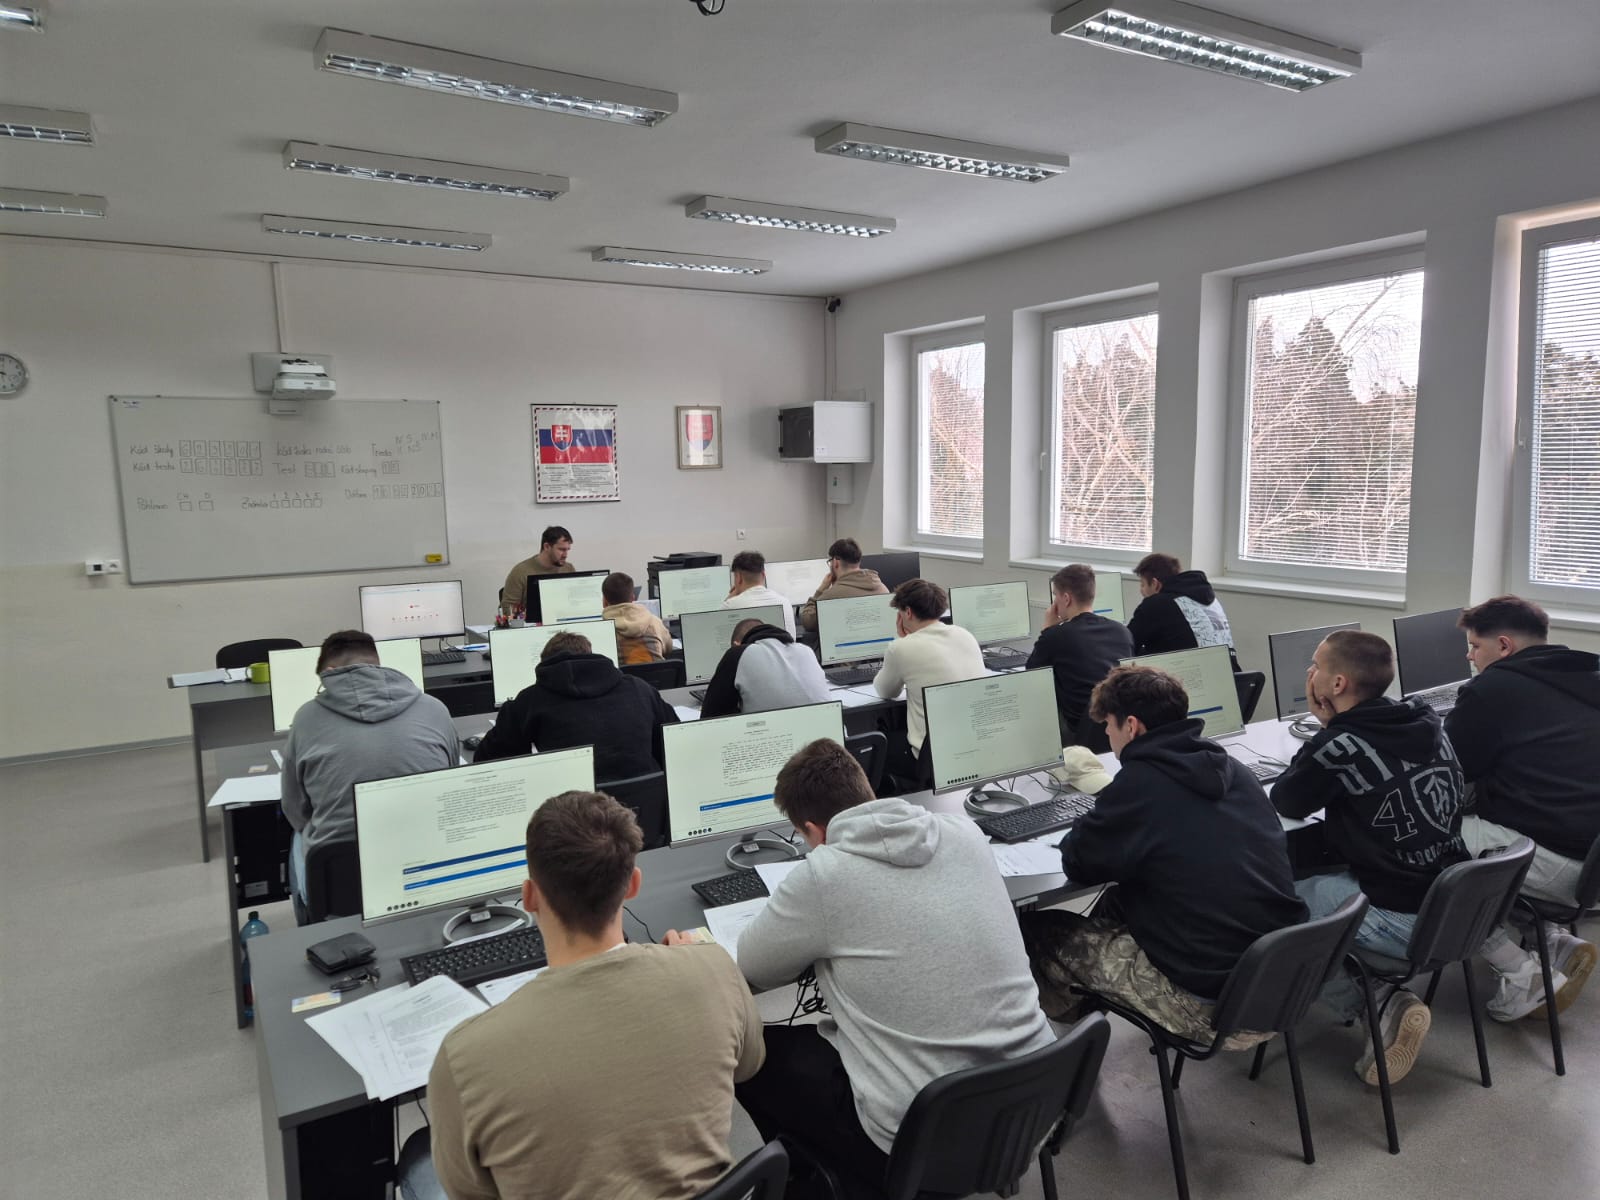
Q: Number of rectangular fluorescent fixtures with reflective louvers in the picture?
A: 10